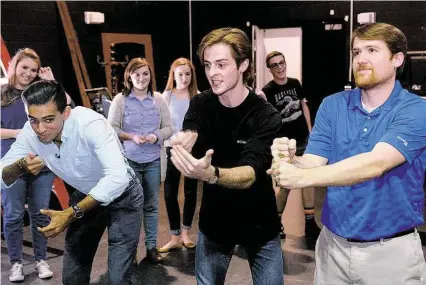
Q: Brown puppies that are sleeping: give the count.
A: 0